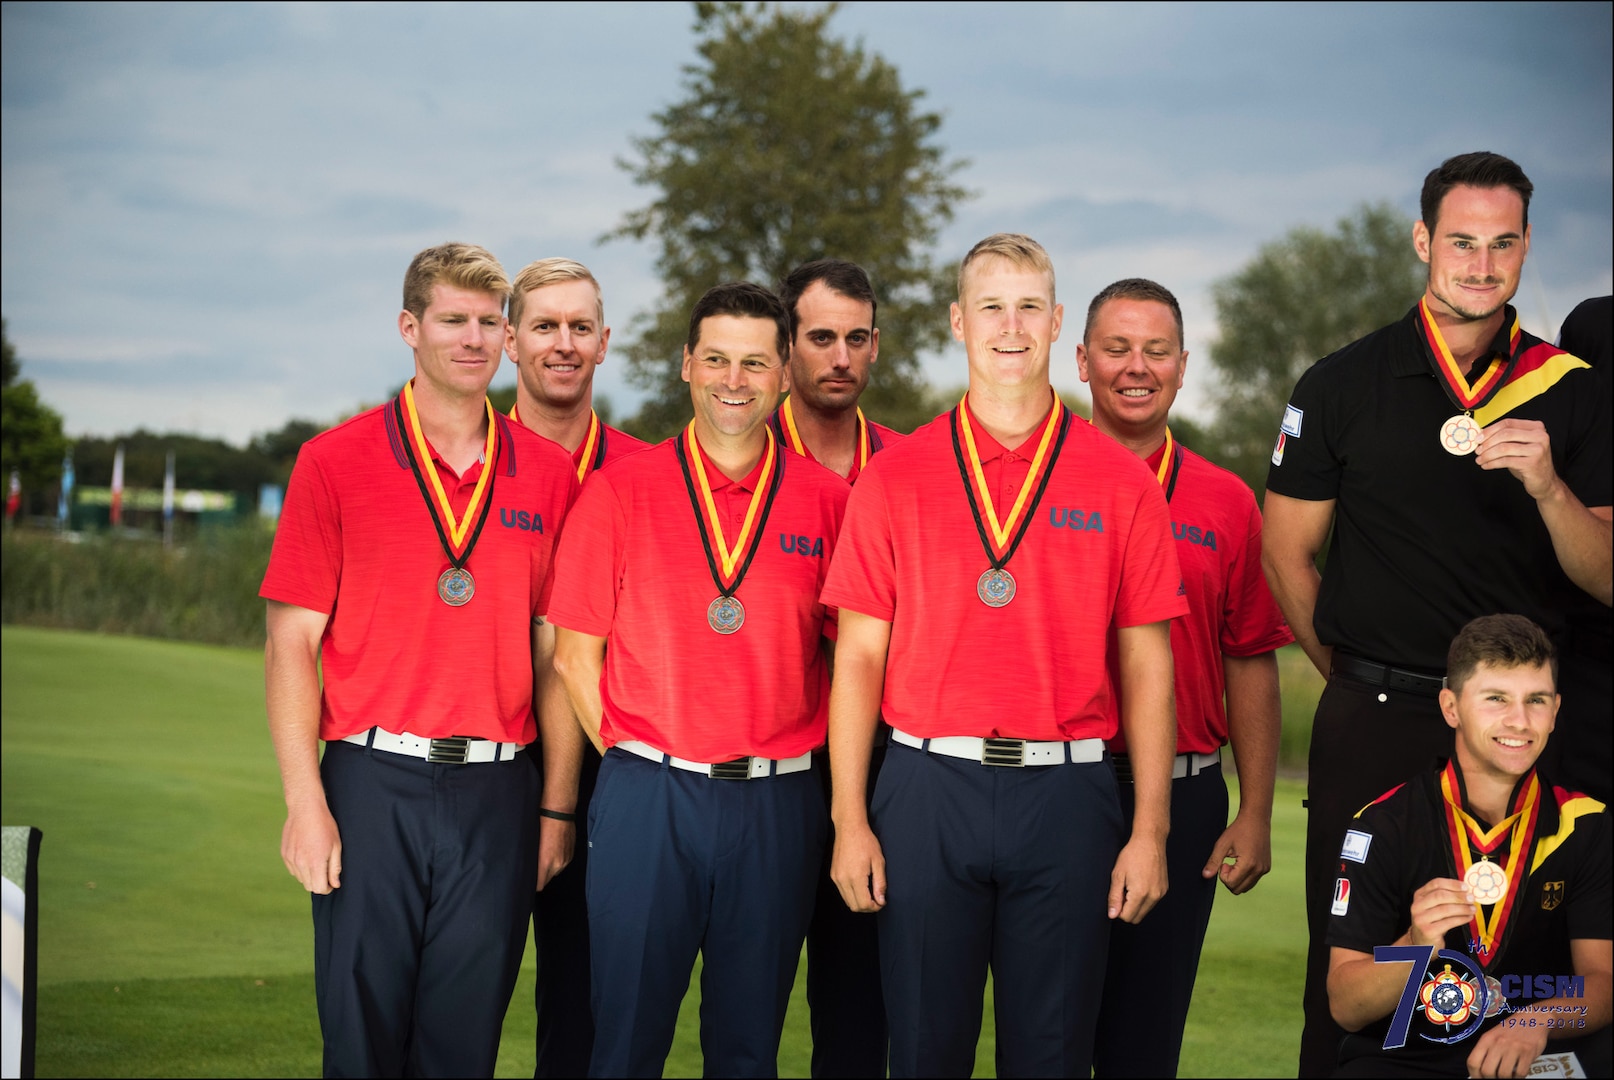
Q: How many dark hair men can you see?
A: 5